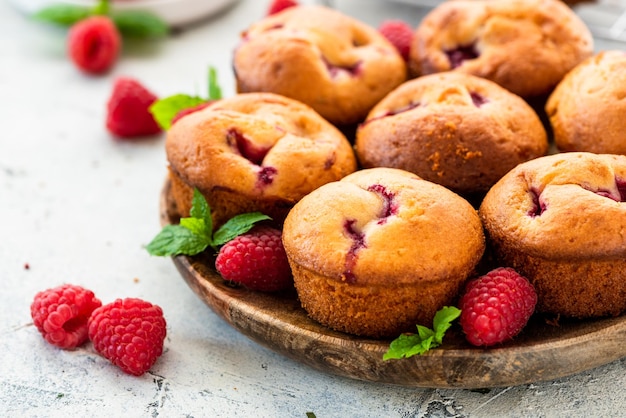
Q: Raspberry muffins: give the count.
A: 7